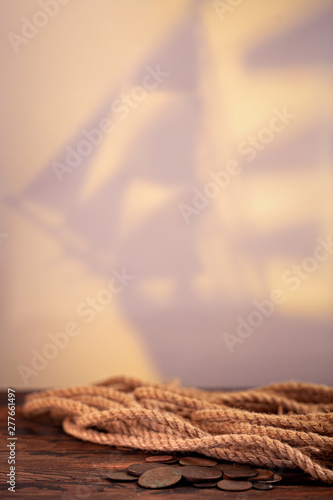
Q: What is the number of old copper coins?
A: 14